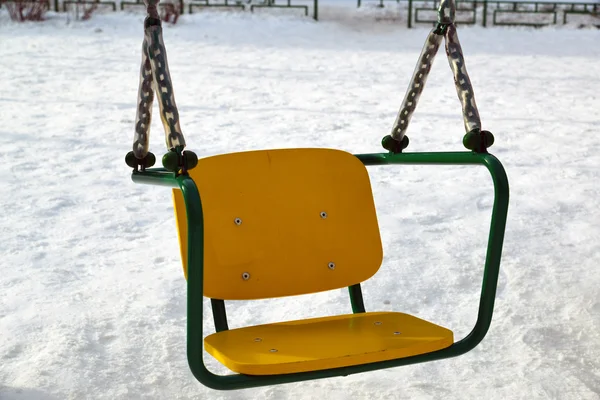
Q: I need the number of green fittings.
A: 4